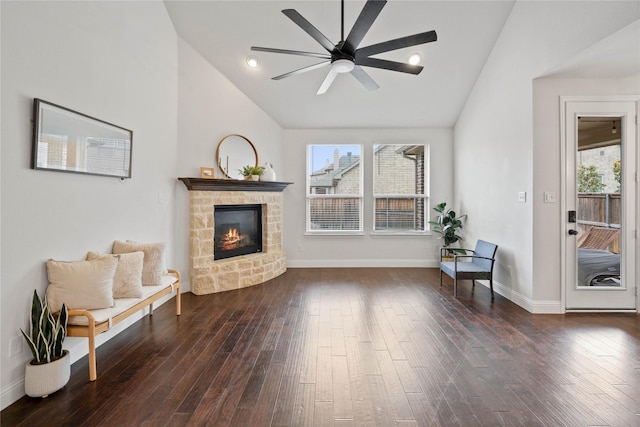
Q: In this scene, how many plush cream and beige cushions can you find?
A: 3